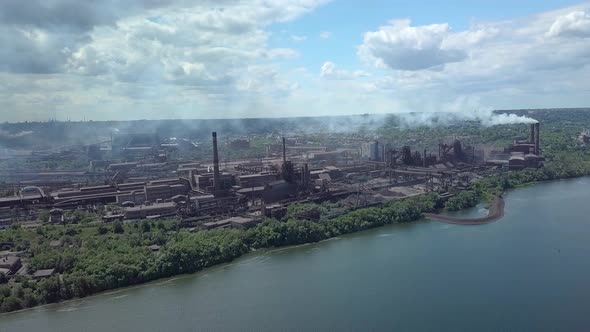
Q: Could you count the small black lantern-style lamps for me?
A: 0